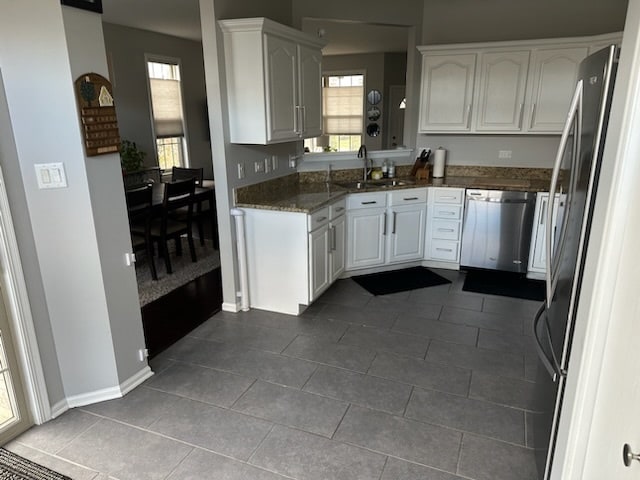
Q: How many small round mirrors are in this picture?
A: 3